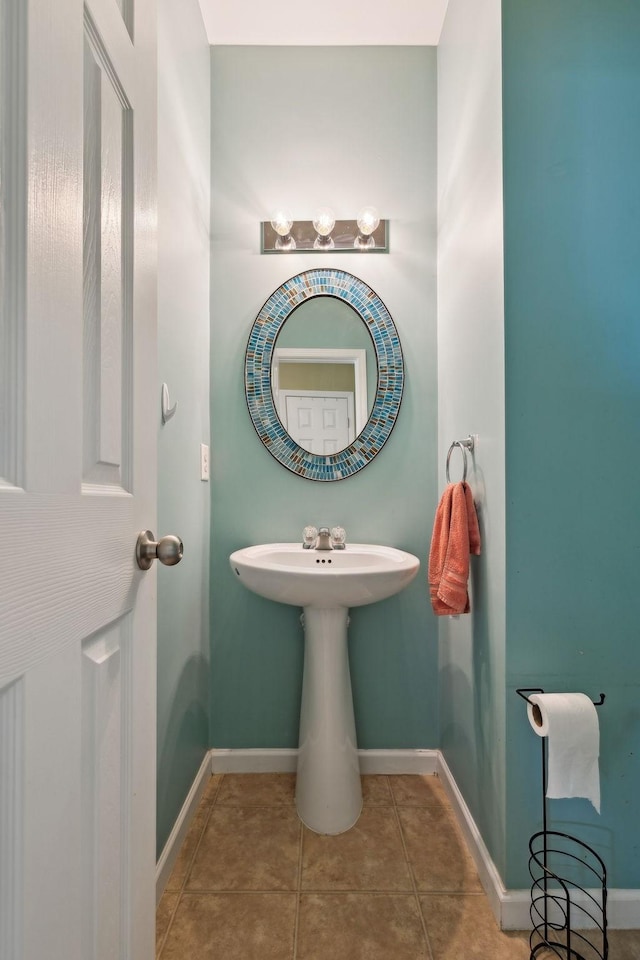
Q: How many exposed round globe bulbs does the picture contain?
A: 3